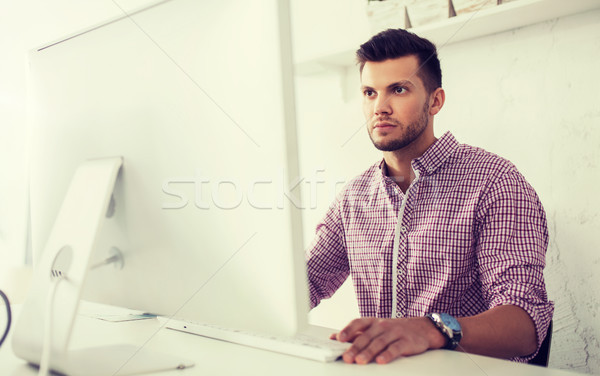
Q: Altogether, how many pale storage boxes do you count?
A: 3